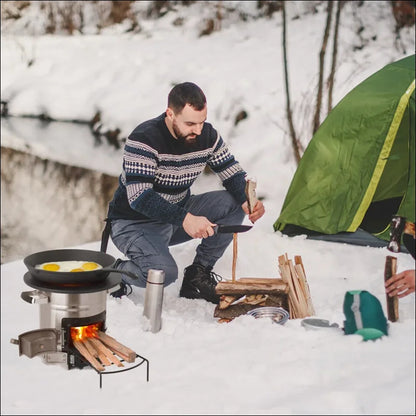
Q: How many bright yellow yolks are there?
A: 3